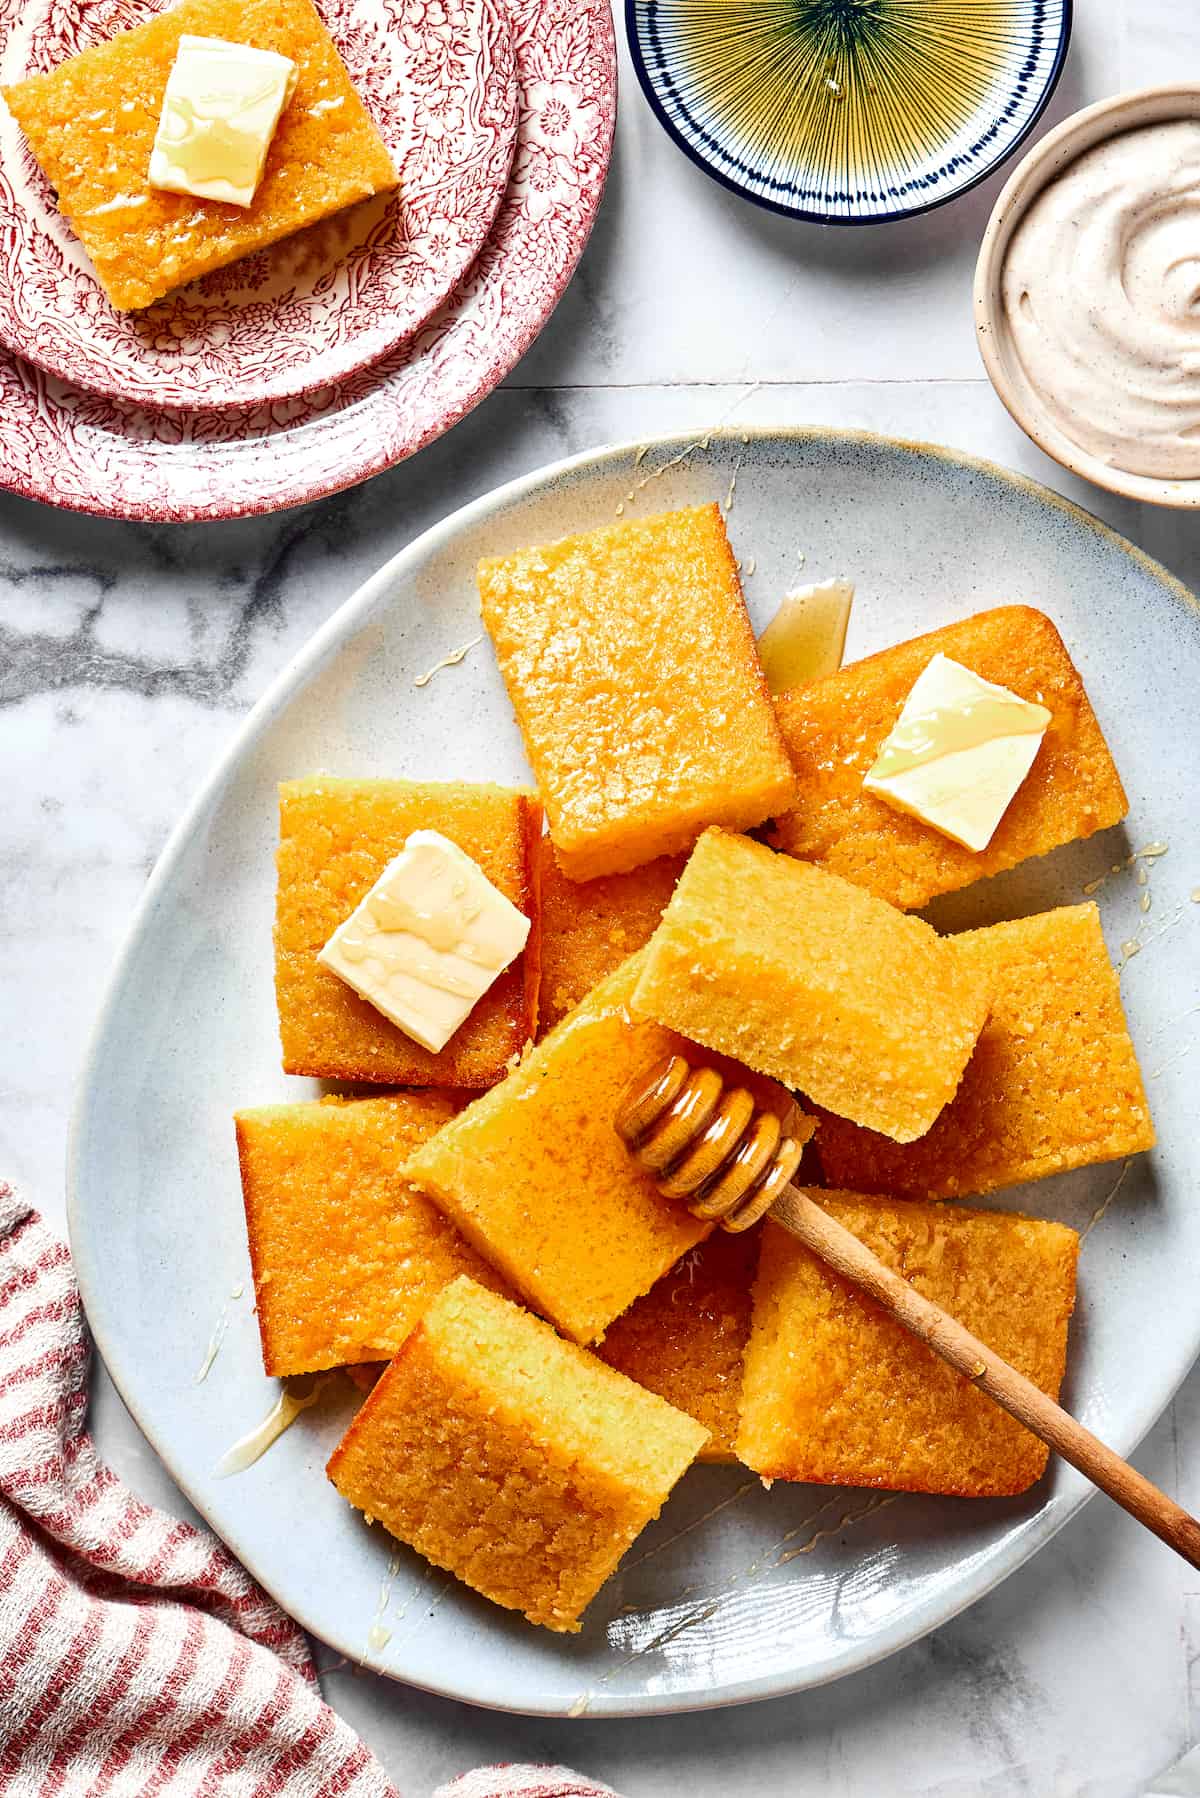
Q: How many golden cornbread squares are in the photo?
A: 12